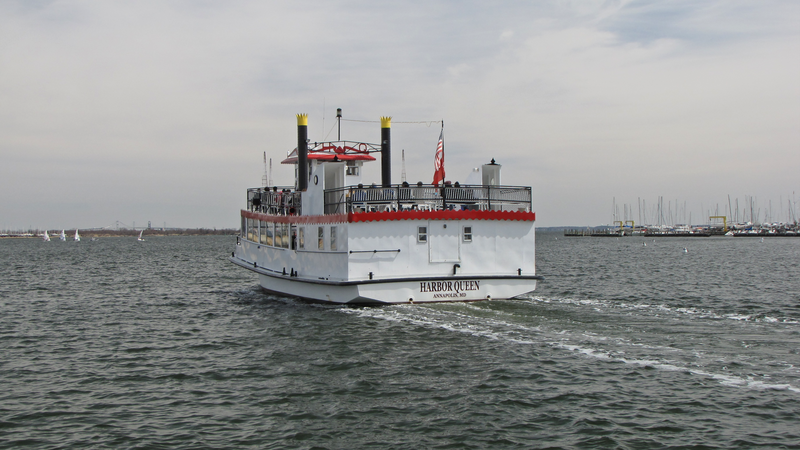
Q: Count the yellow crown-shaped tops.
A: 2